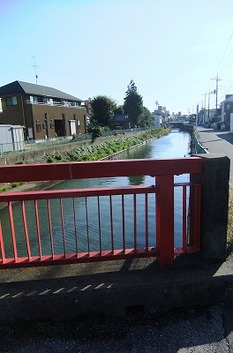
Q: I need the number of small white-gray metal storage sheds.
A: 1